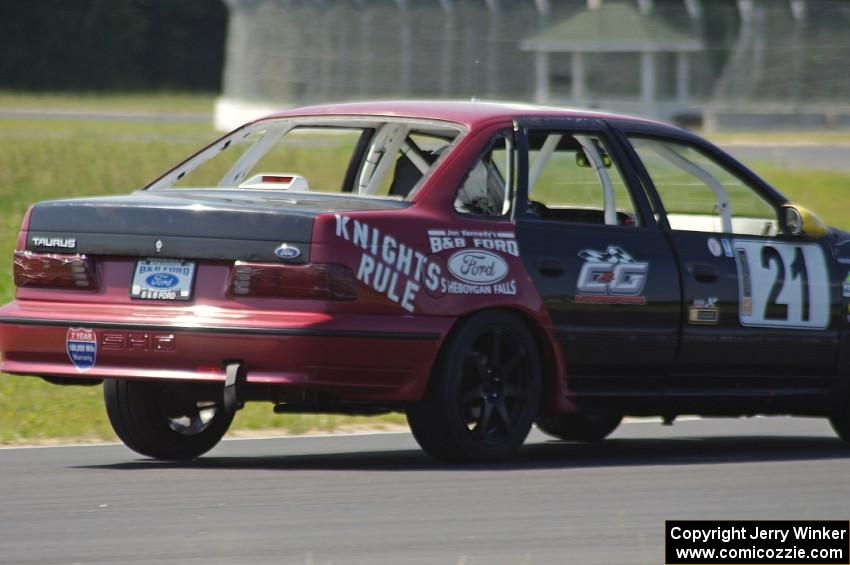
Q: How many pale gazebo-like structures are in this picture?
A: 1